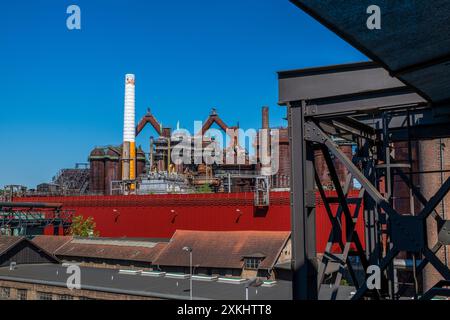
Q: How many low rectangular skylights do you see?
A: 6